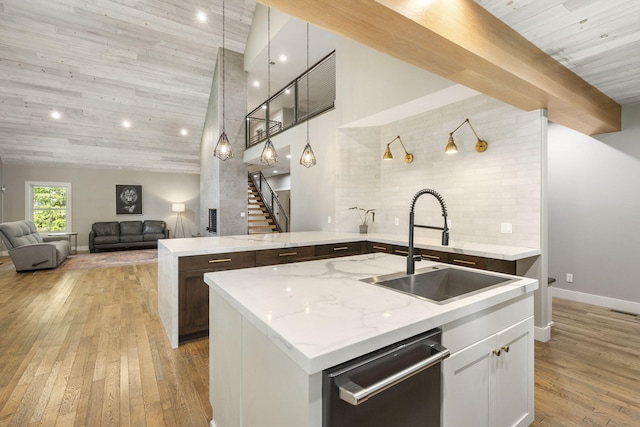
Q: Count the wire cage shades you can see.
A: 3